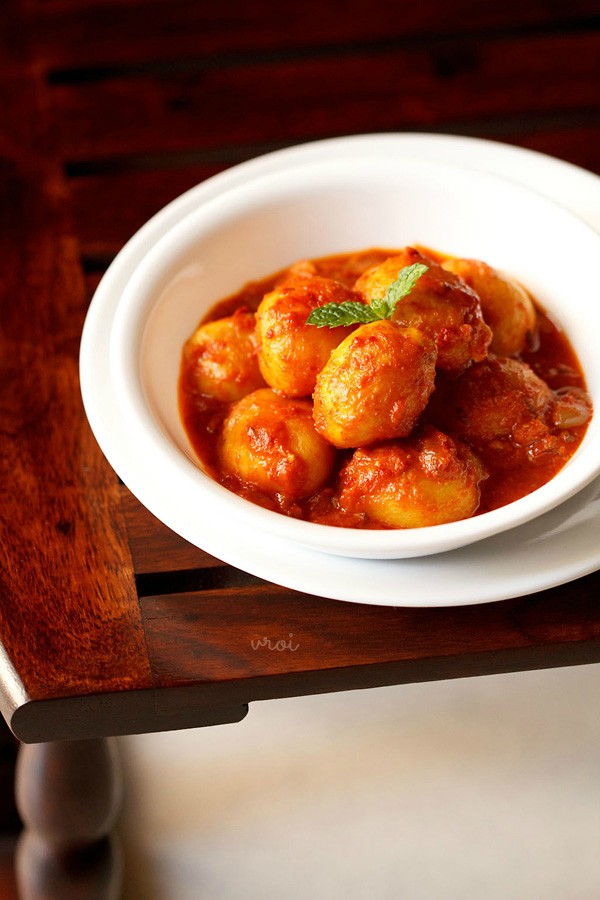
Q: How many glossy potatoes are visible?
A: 8